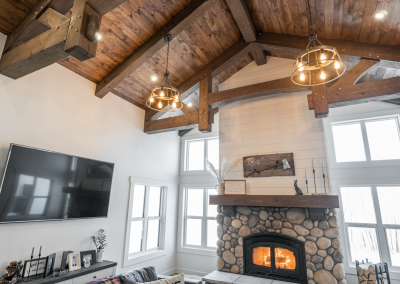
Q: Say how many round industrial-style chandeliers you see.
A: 2